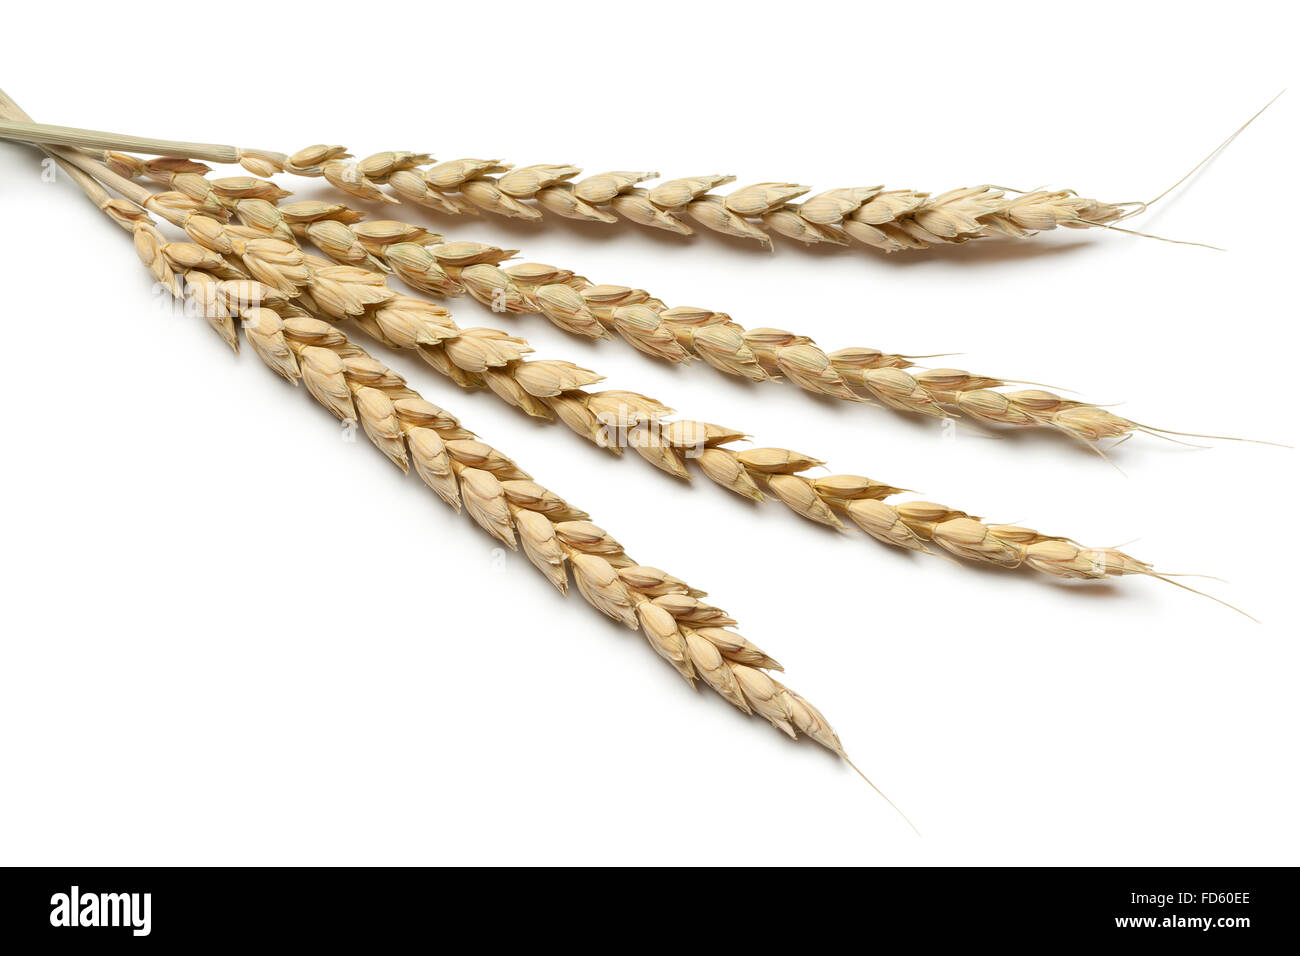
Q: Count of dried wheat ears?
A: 4